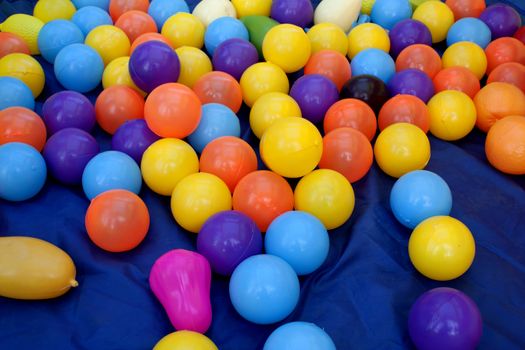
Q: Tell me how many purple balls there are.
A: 12